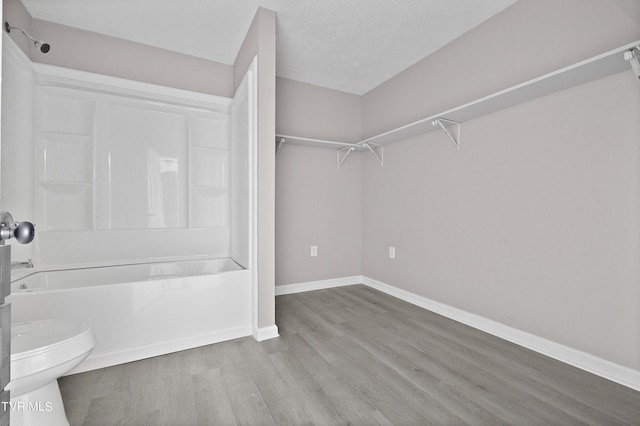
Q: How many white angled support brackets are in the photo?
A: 5